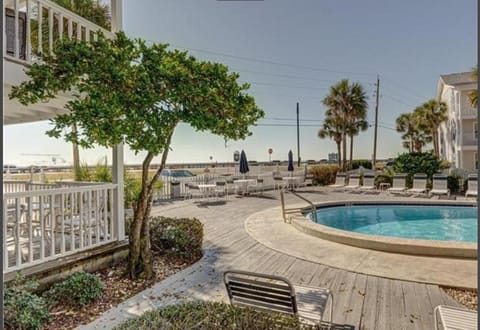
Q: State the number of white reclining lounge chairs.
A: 9